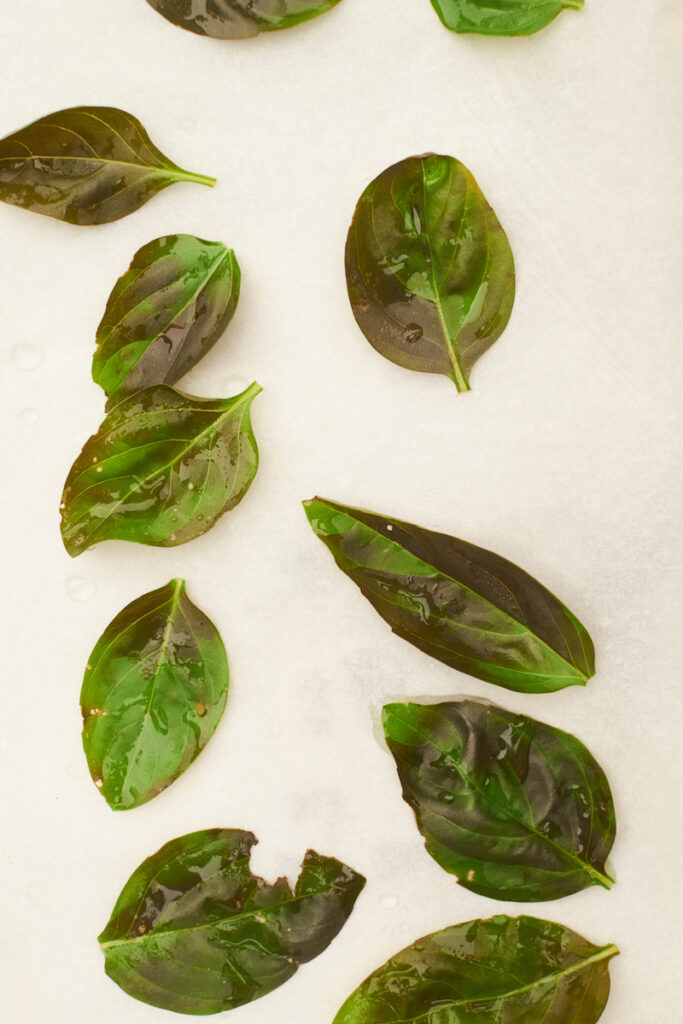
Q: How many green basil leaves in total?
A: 11